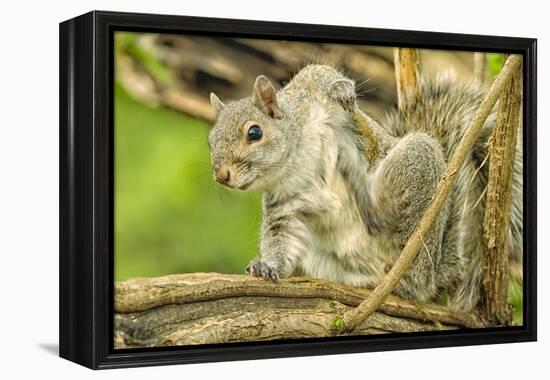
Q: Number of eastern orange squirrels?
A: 0